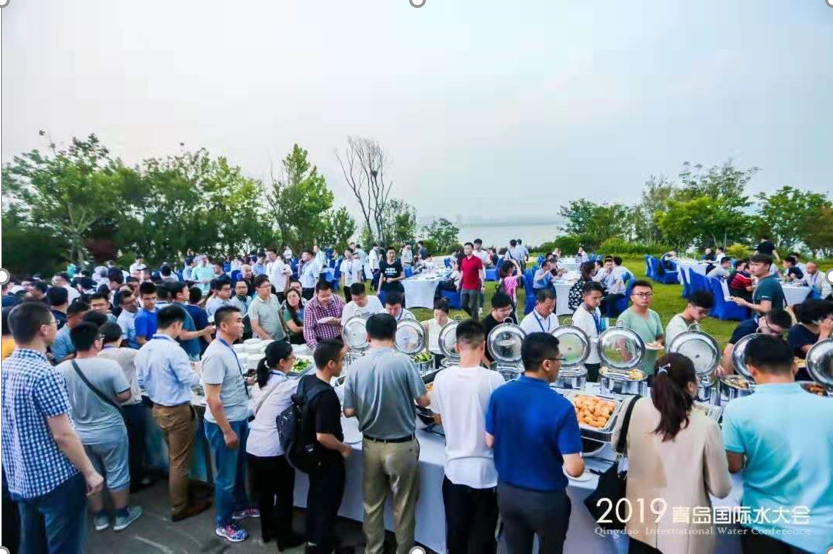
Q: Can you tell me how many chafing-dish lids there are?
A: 9